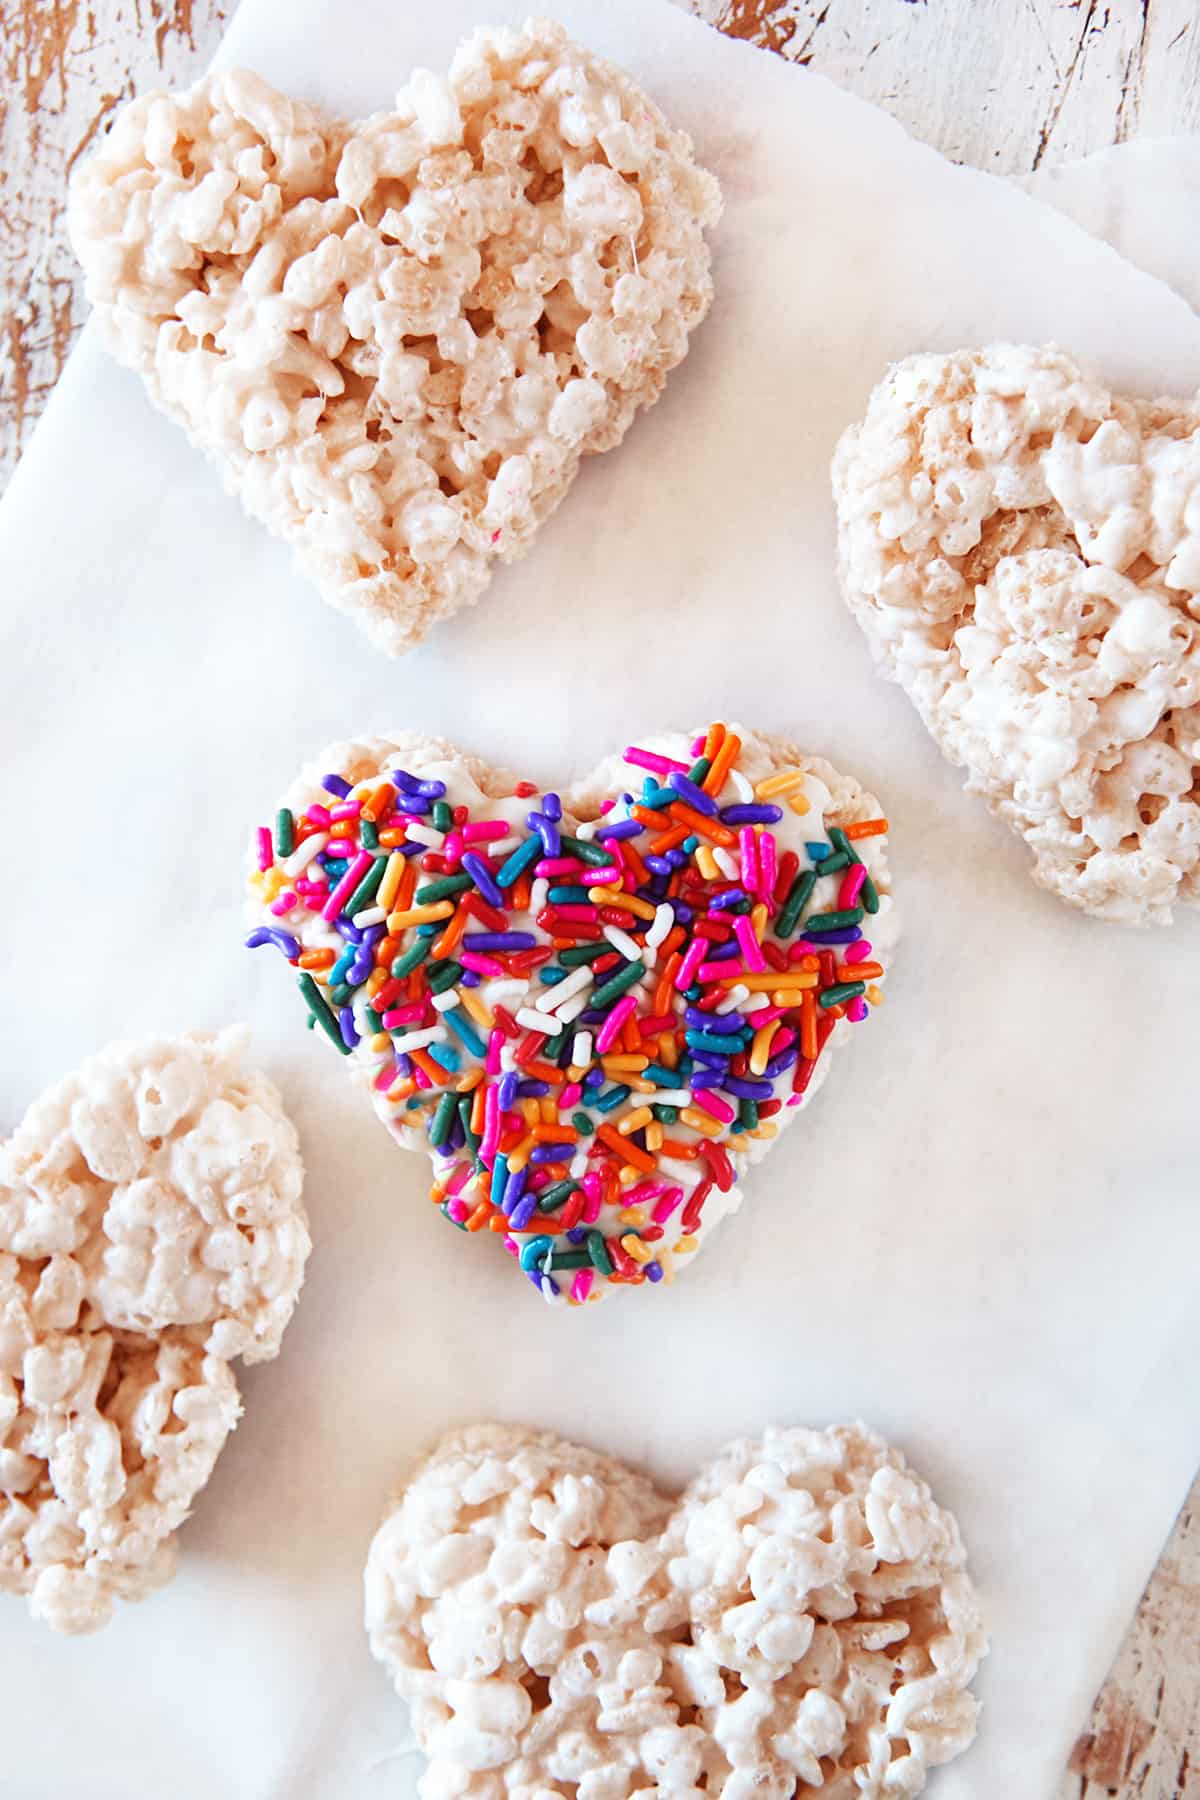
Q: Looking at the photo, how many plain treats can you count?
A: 4